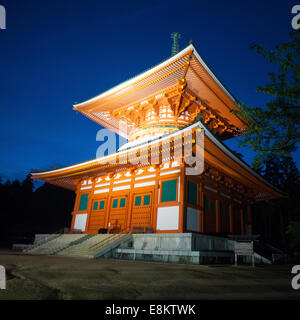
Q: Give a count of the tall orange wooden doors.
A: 3